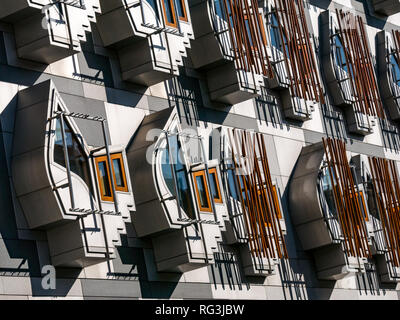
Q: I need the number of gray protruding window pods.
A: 12